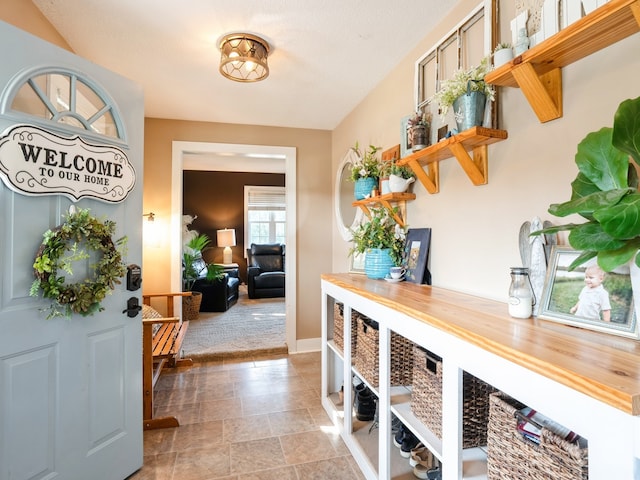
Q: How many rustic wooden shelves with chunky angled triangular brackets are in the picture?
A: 3